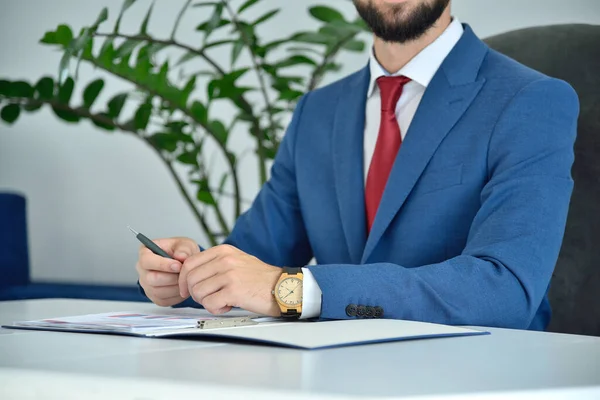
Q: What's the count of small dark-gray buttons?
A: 4